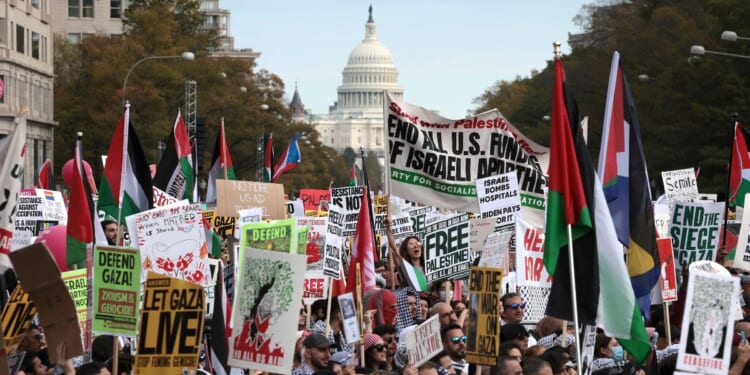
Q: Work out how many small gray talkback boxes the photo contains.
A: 0